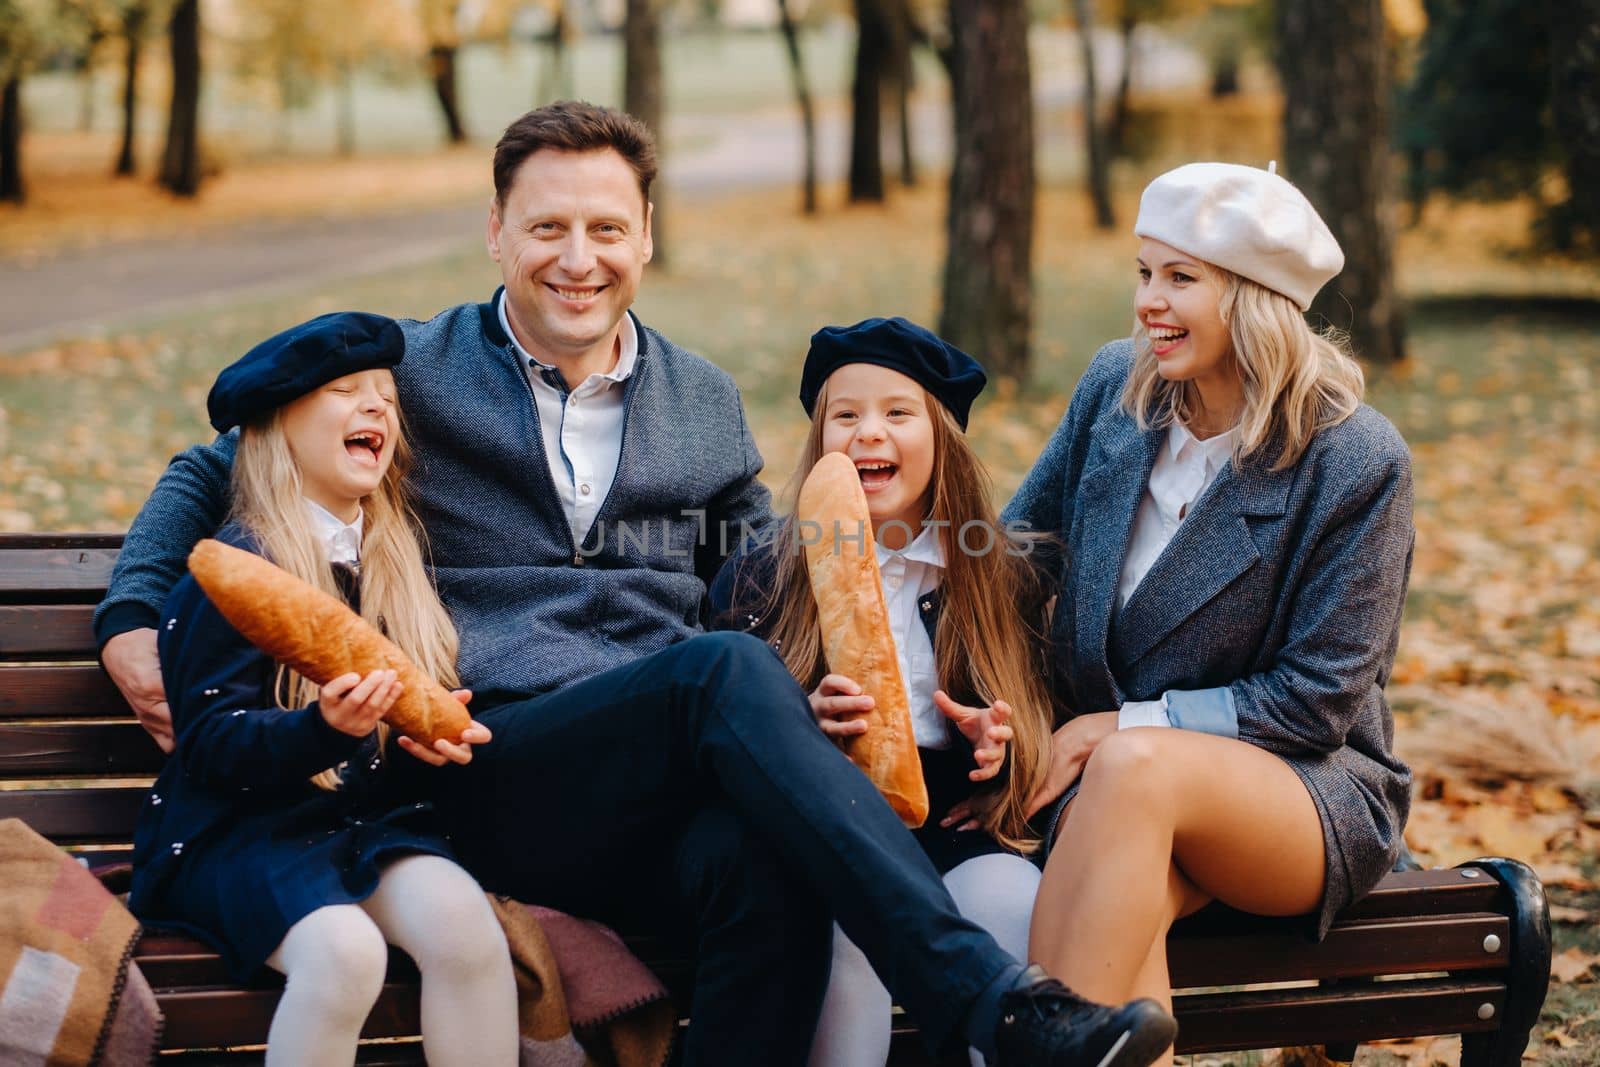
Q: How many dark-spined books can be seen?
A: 0